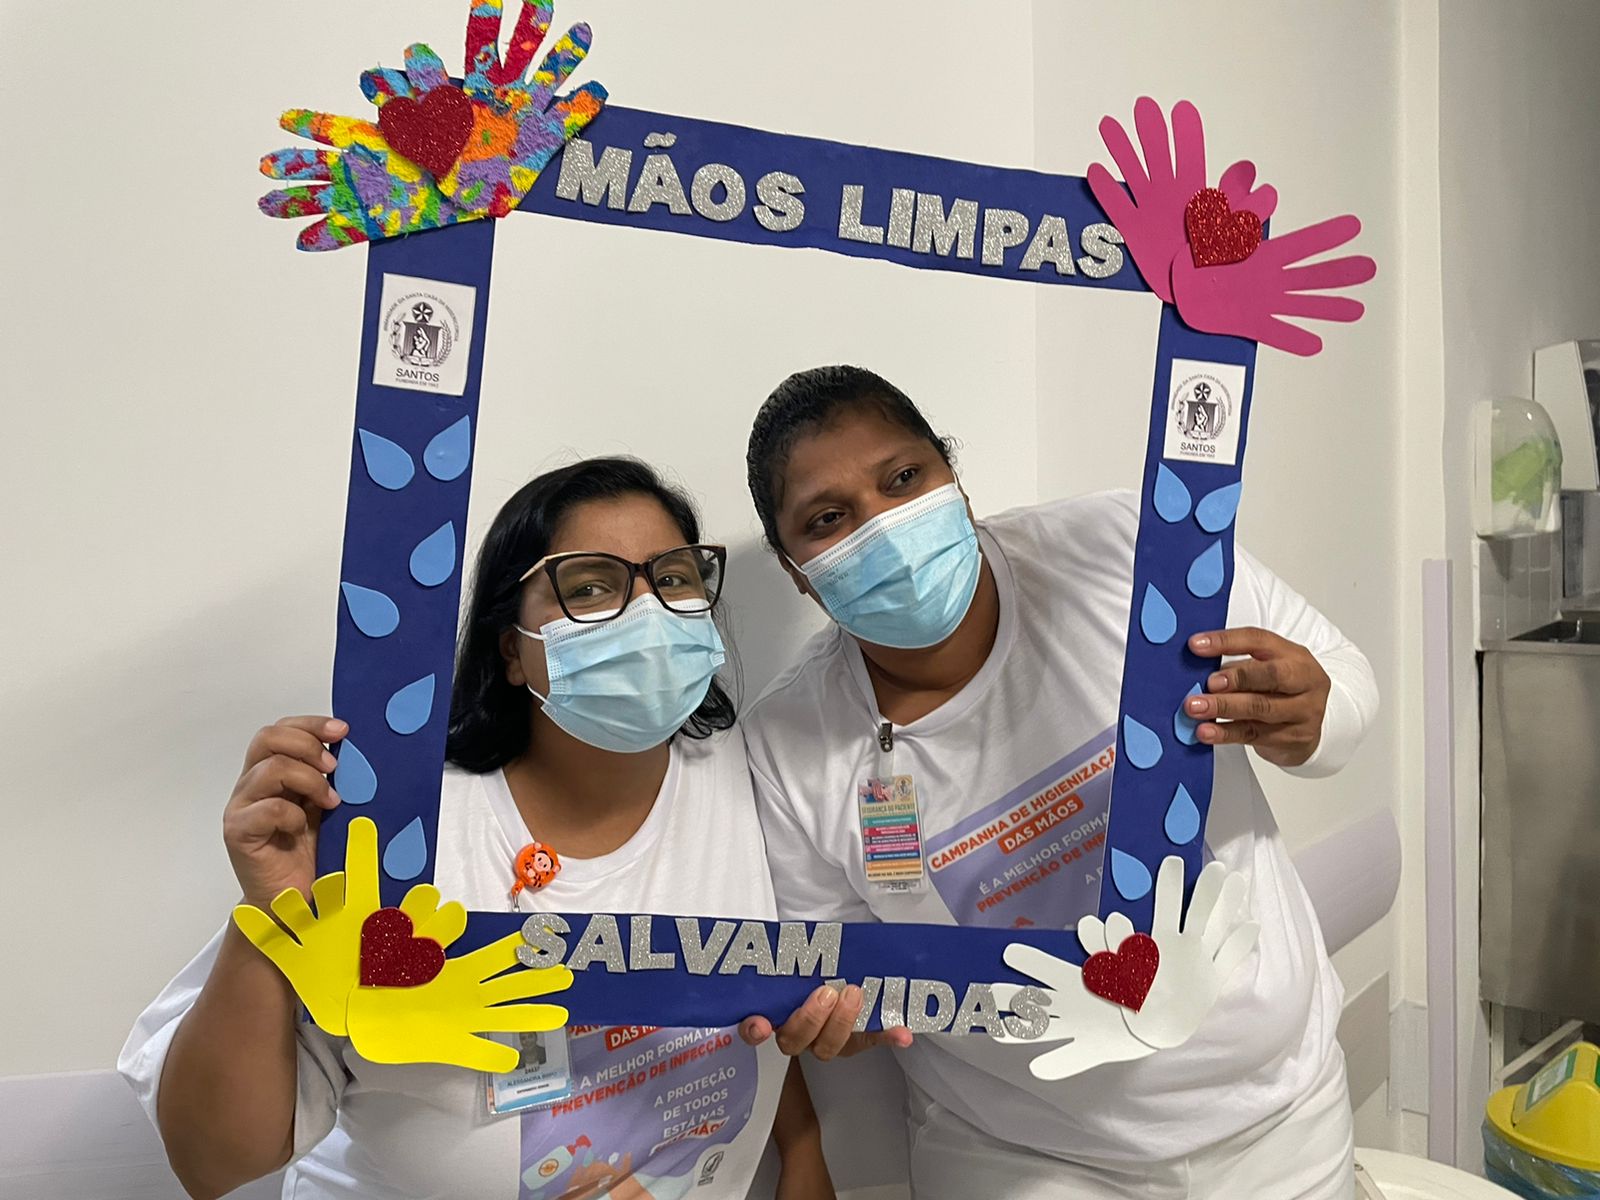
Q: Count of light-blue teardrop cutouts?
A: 15